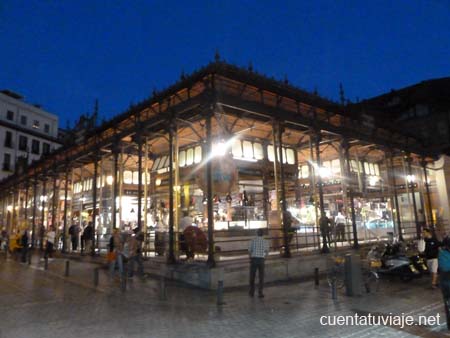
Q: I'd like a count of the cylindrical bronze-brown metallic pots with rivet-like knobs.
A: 0